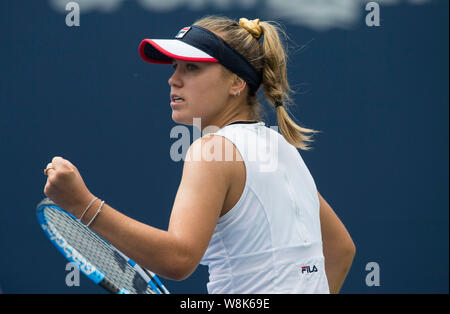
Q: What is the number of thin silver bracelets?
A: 2